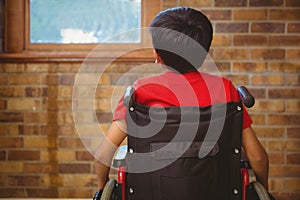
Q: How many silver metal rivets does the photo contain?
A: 6